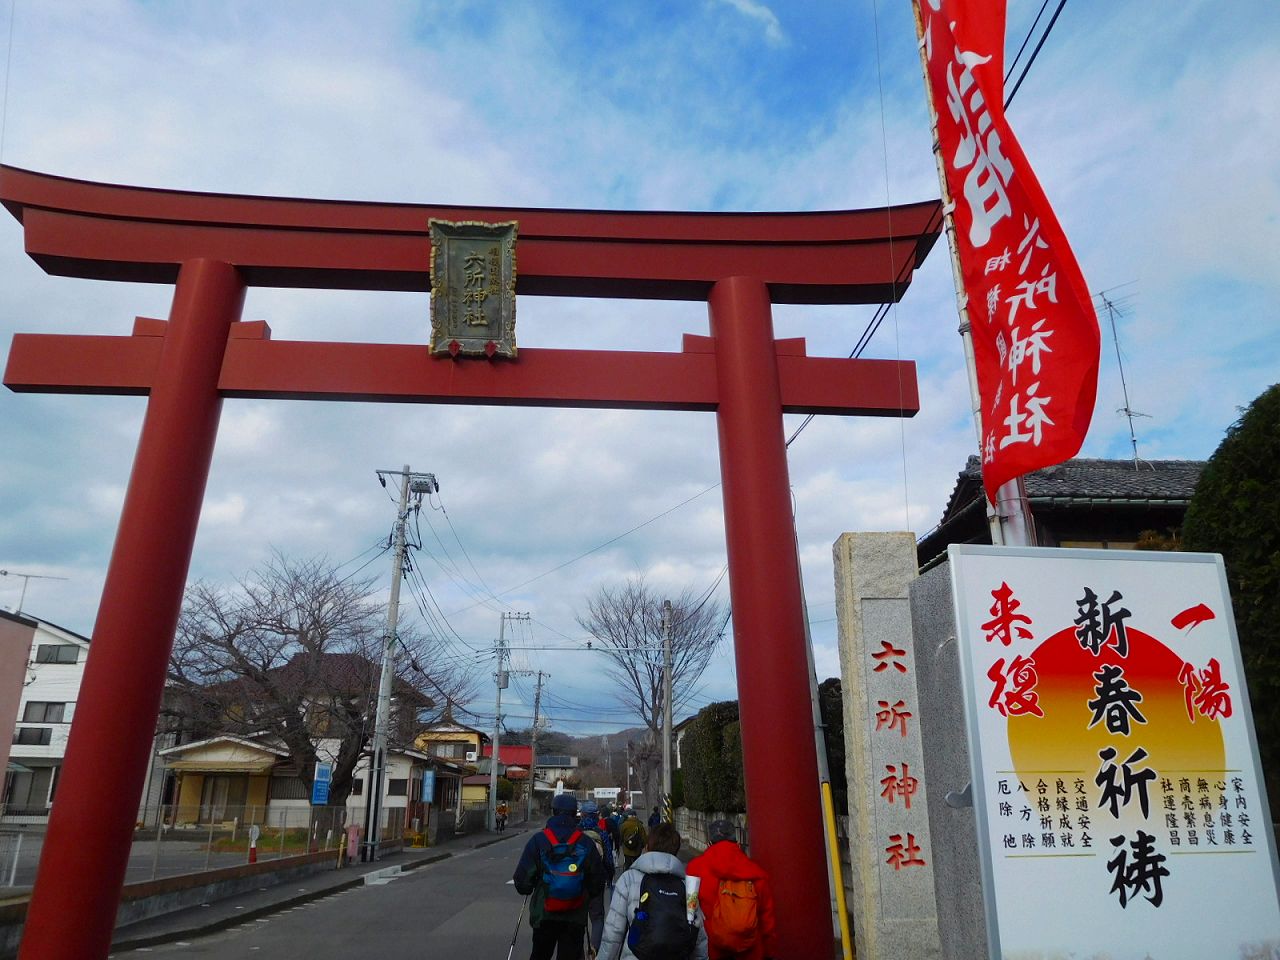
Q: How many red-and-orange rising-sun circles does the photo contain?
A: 1